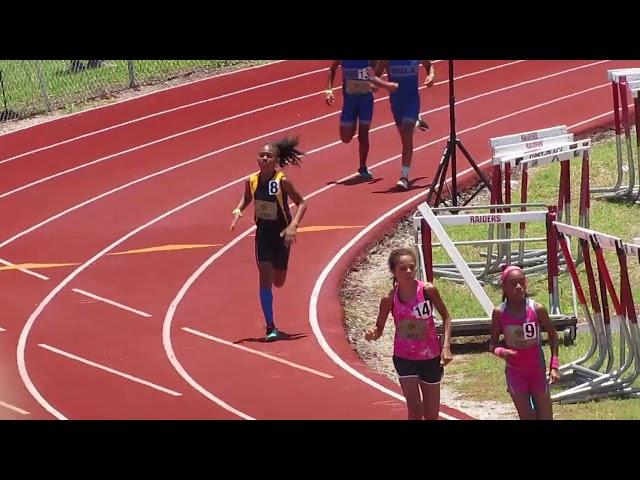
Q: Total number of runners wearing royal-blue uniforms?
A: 2